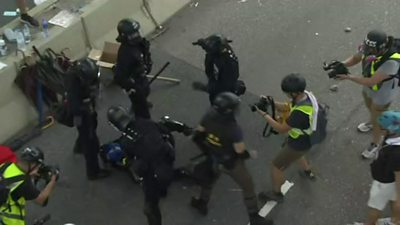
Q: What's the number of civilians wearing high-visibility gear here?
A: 3